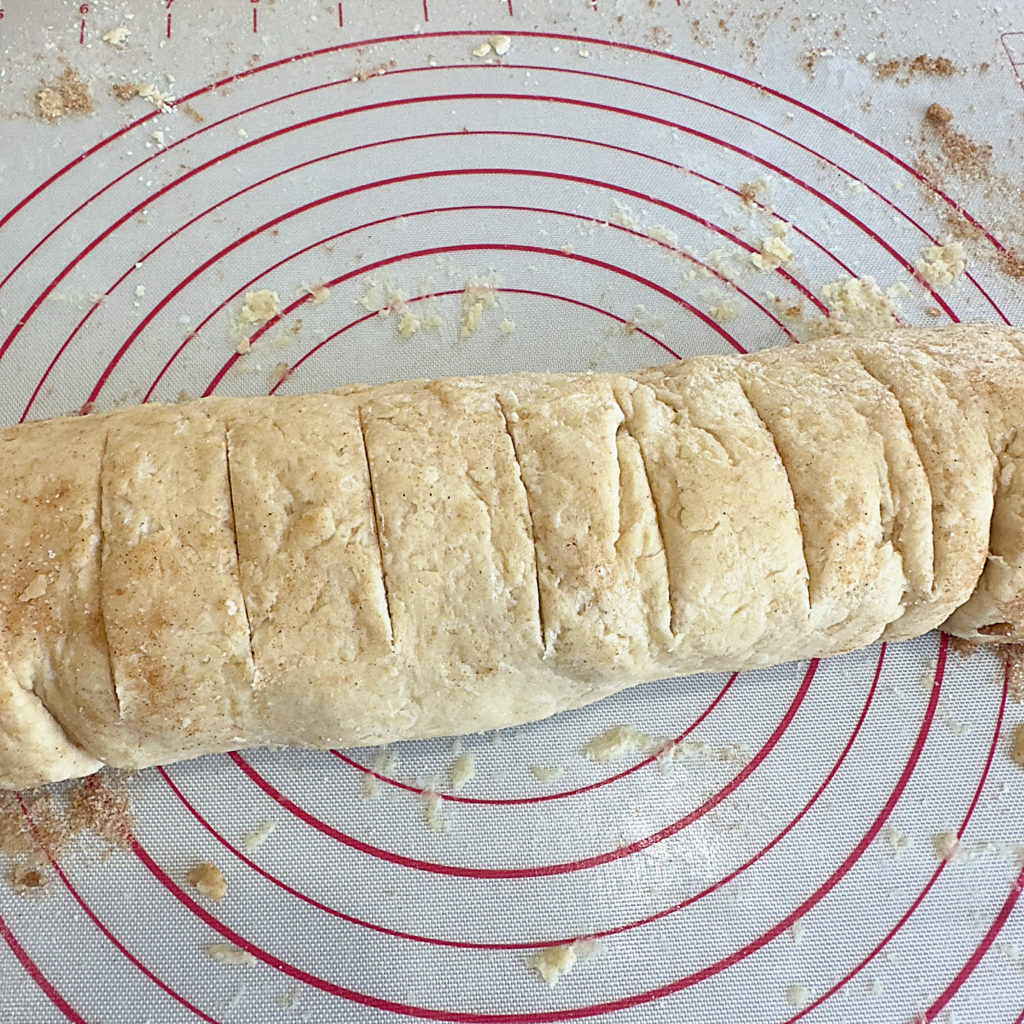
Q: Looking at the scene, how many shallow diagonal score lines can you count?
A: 7